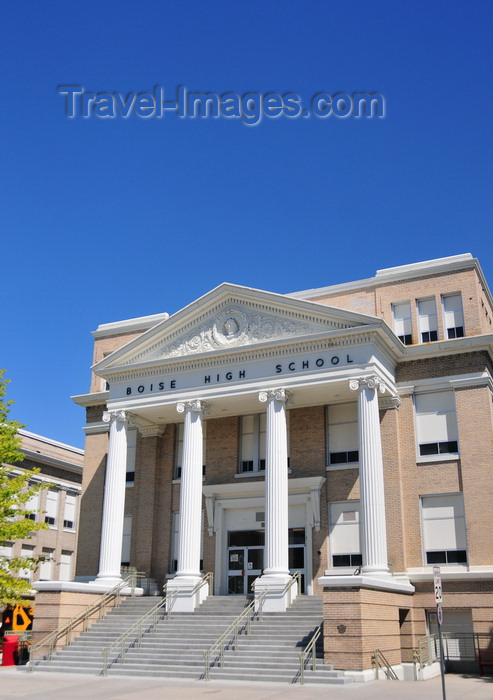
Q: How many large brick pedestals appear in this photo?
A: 2